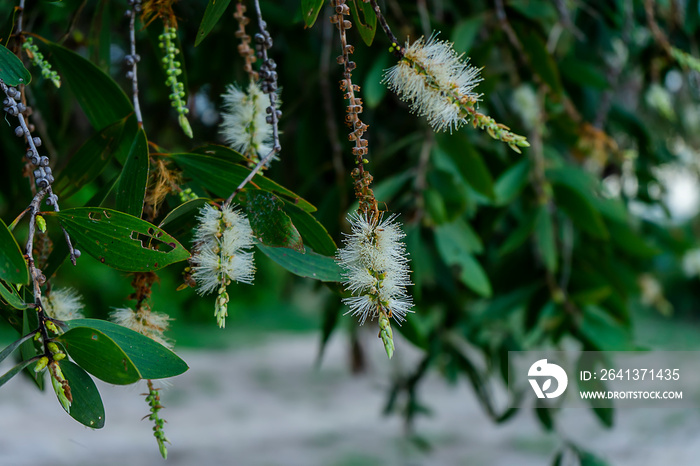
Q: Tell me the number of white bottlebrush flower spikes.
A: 6